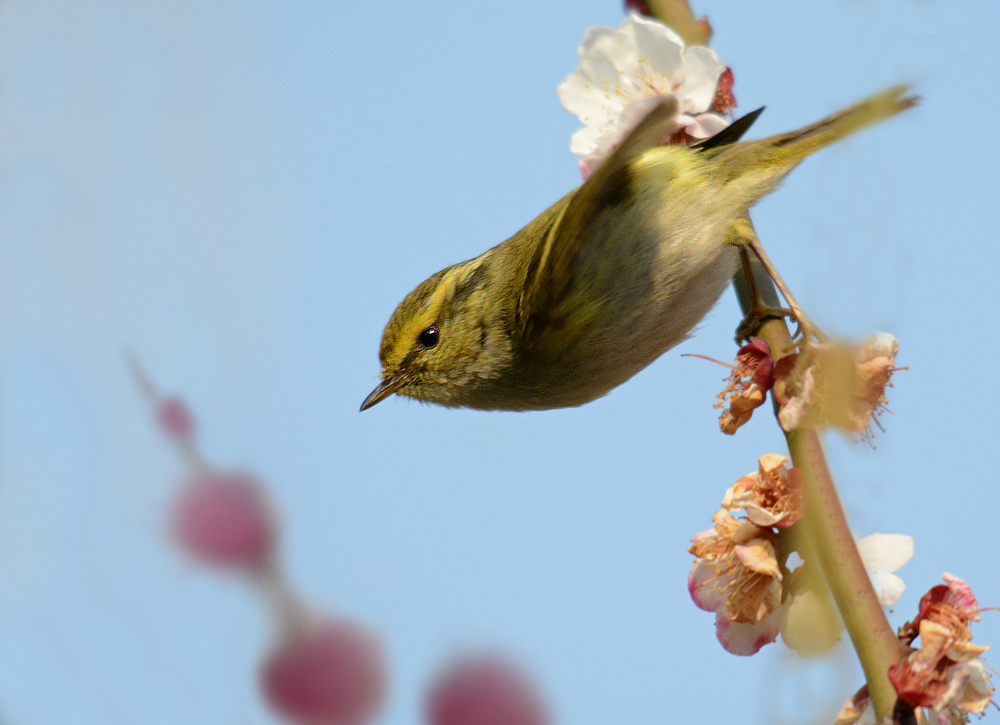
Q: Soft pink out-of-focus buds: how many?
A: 4